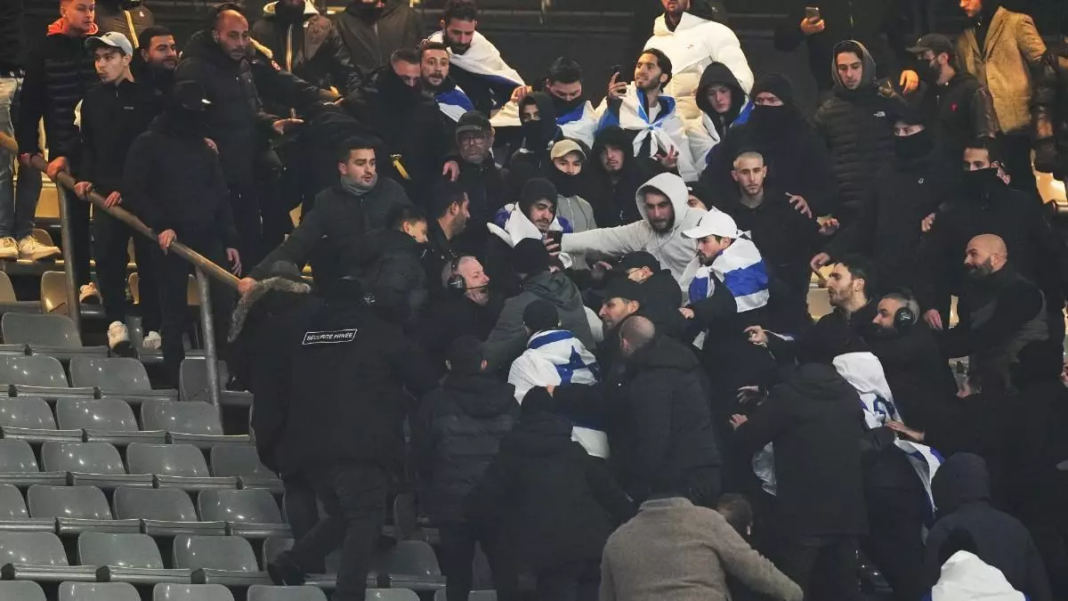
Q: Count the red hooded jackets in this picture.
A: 1